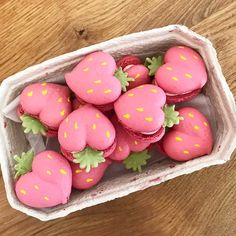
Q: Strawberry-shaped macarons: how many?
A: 10